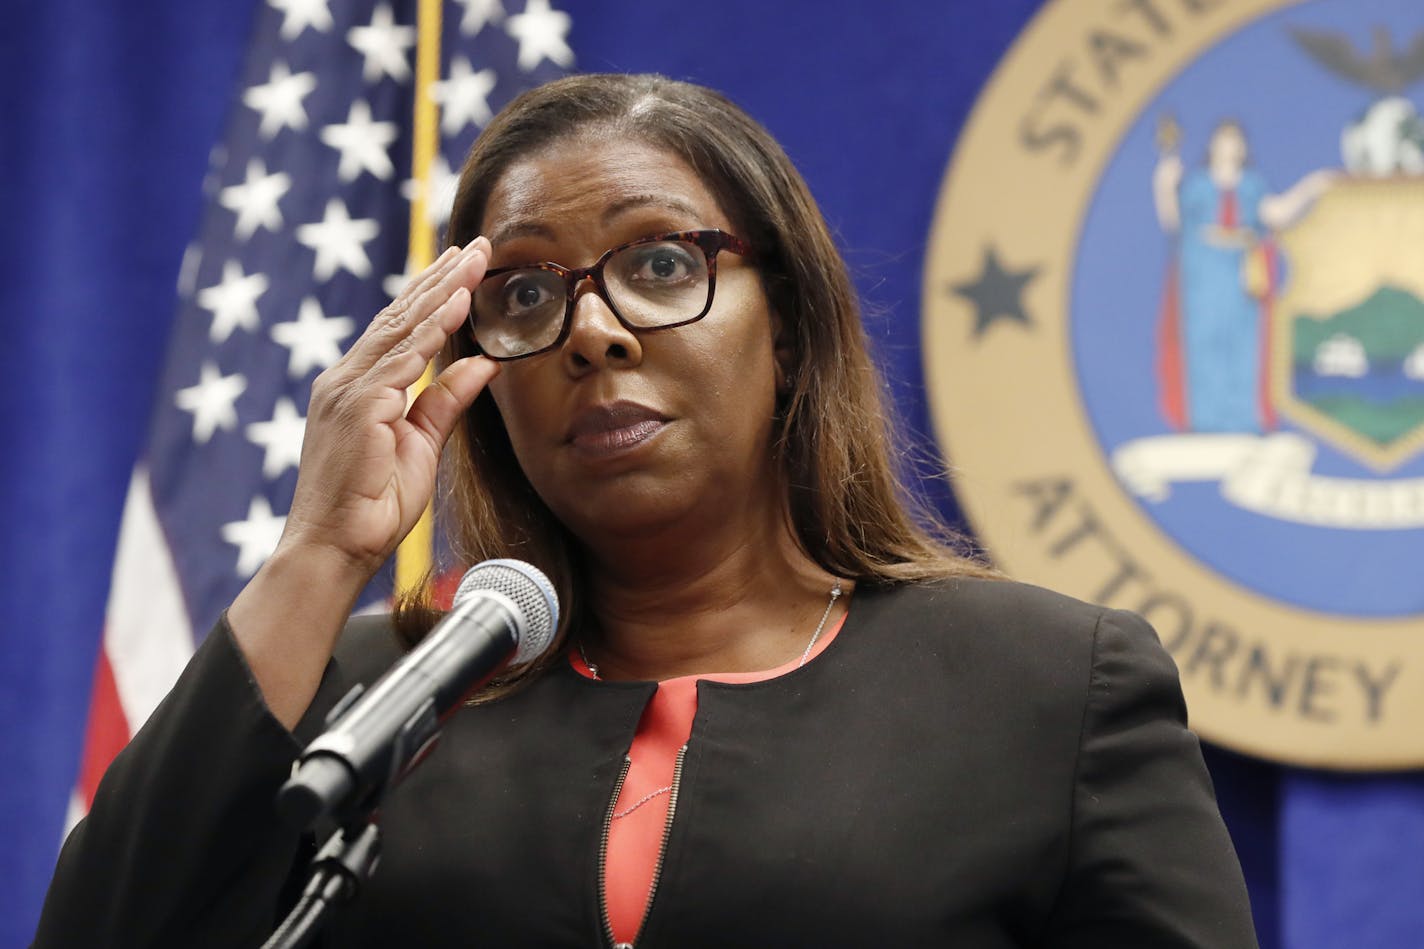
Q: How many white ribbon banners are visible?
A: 1